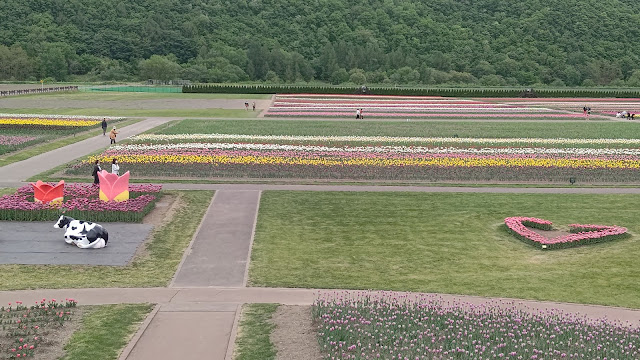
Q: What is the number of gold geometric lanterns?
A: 0